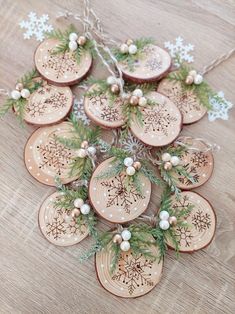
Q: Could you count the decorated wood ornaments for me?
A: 12